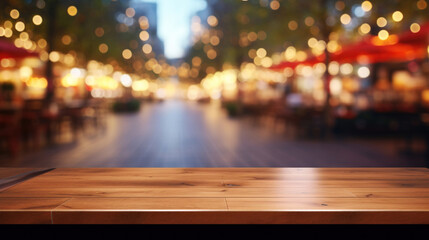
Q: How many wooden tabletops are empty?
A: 1